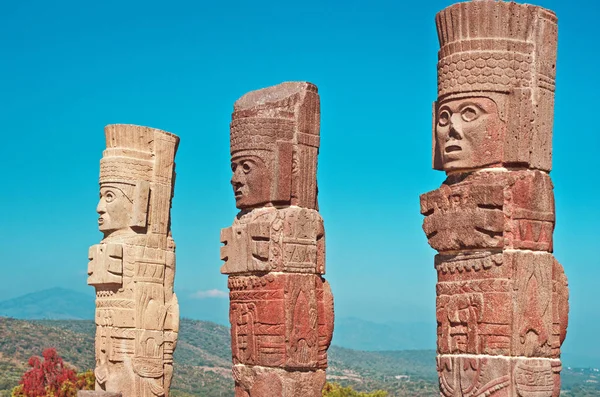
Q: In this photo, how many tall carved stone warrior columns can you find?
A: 3